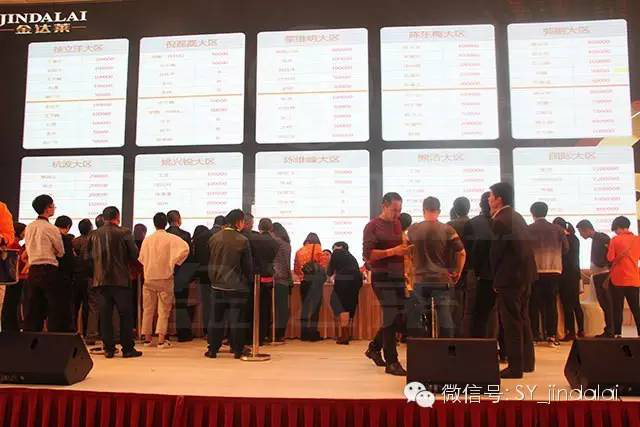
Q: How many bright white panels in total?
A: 10